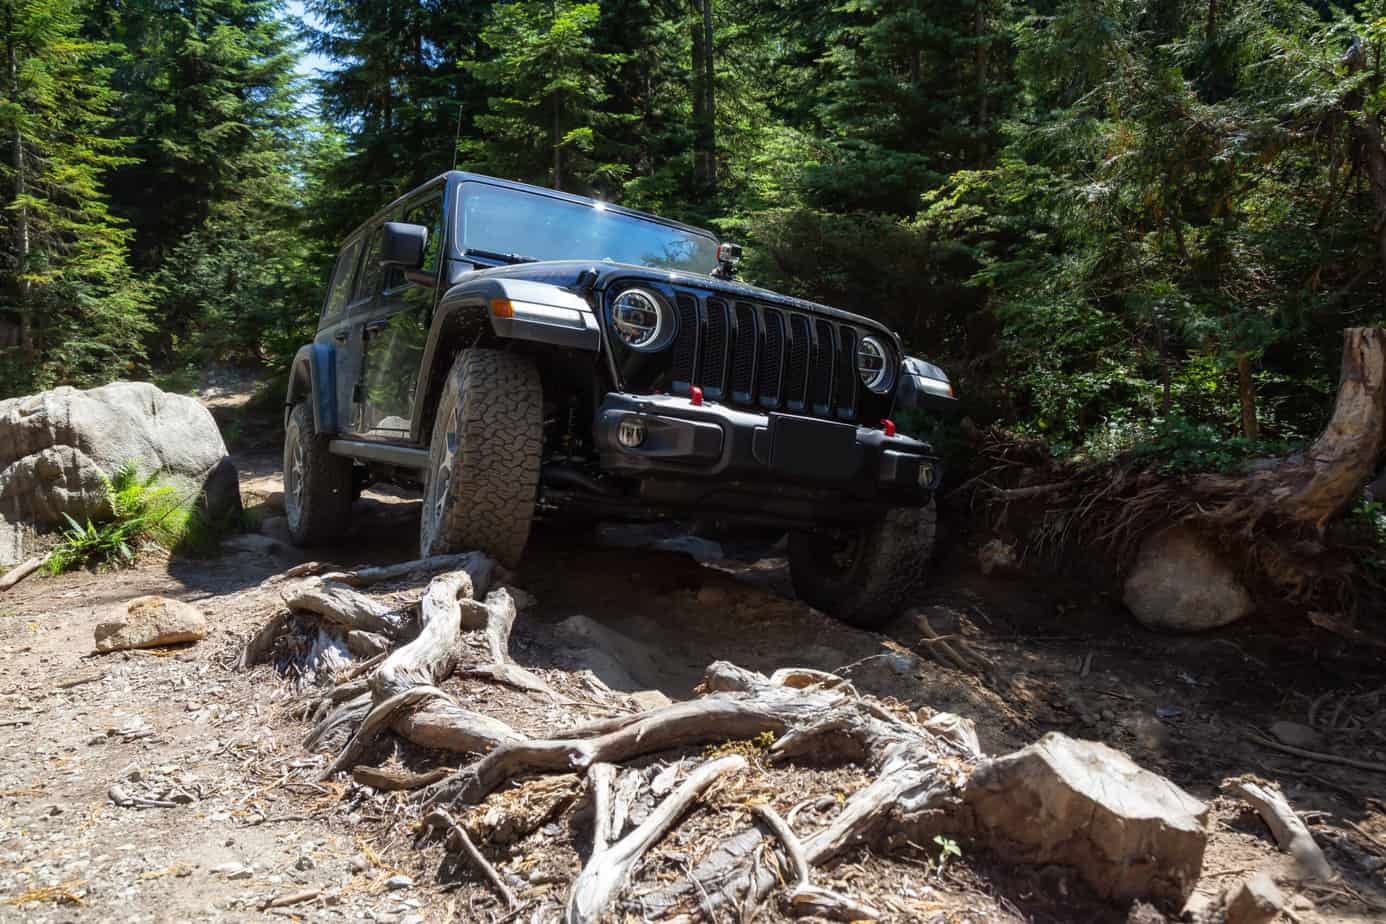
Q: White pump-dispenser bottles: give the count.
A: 0